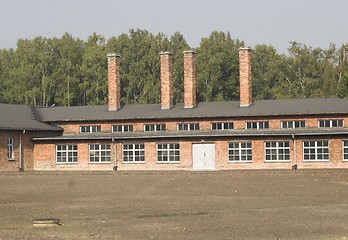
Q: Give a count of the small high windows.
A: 8